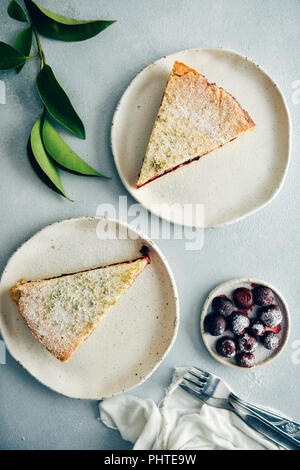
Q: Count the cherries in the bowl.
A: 11